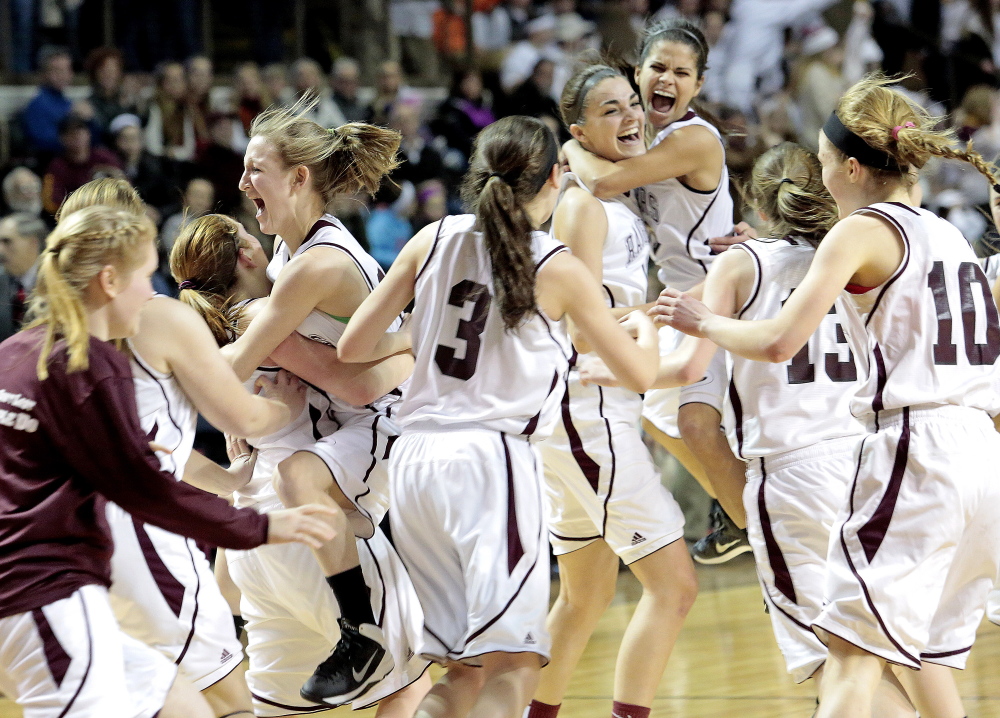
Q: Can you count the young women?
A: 9